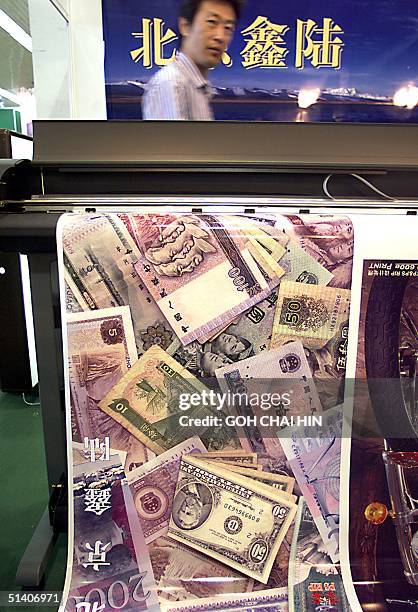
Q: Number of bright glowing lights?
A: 2